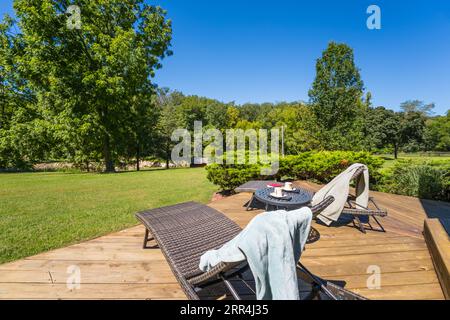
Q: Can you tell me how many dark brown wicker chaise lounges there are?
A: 2